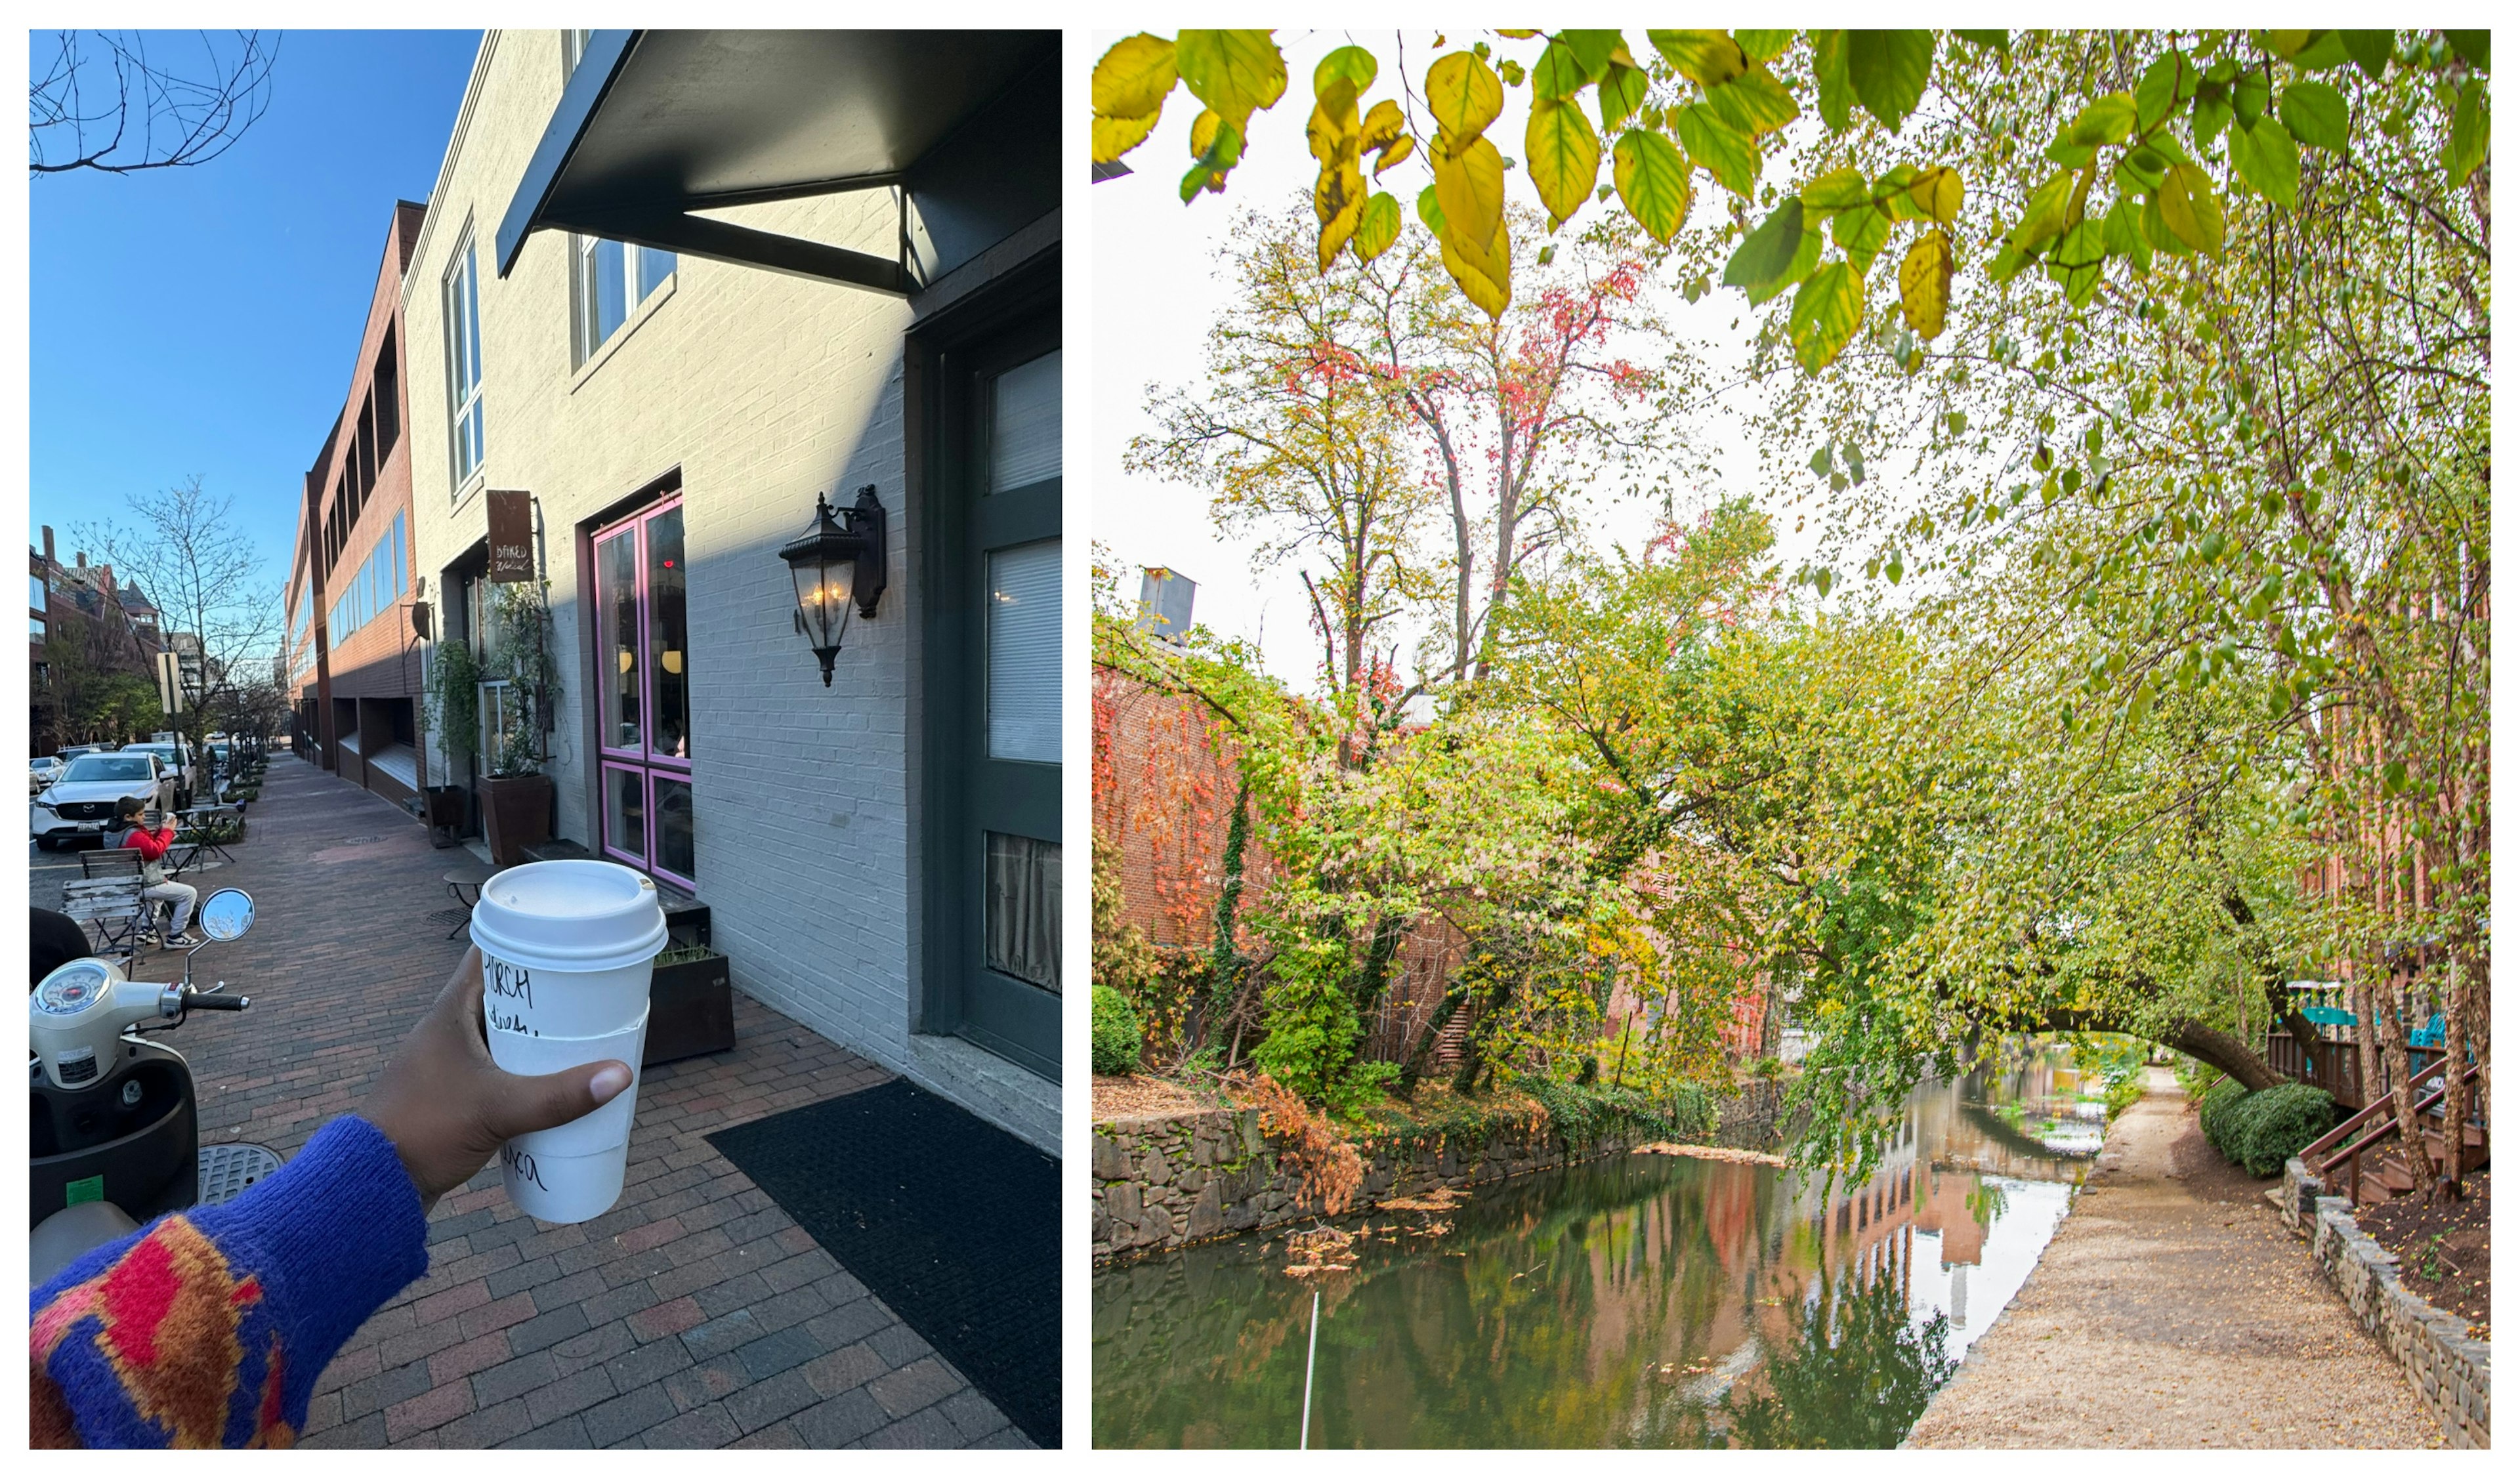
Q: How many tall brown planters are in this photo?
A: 2